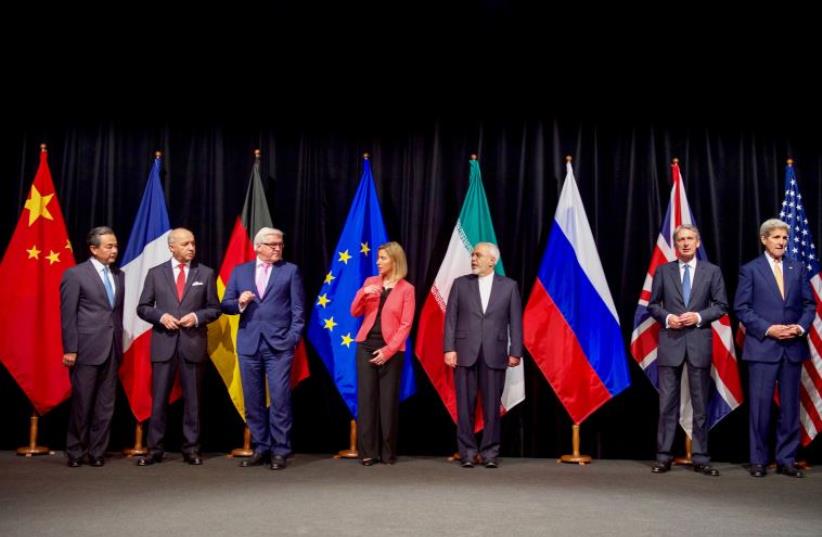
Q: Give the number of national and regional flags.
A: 8